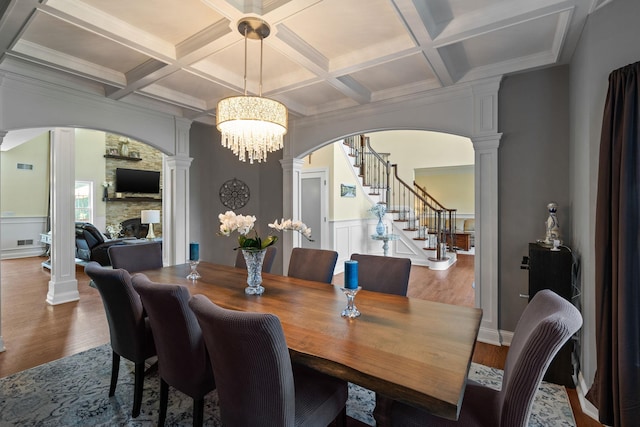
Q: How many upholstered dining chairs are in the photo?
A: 8